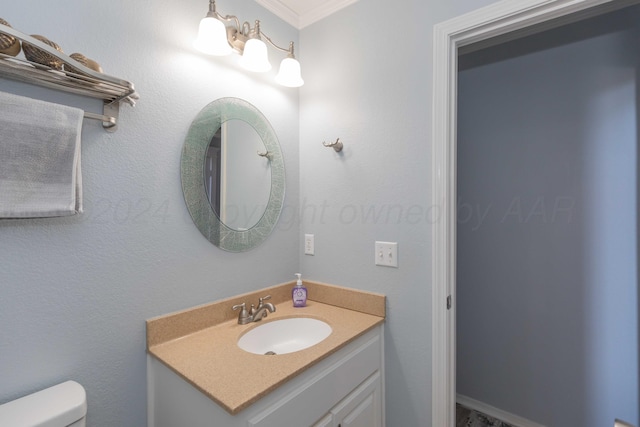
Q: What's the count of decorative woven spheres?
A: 3